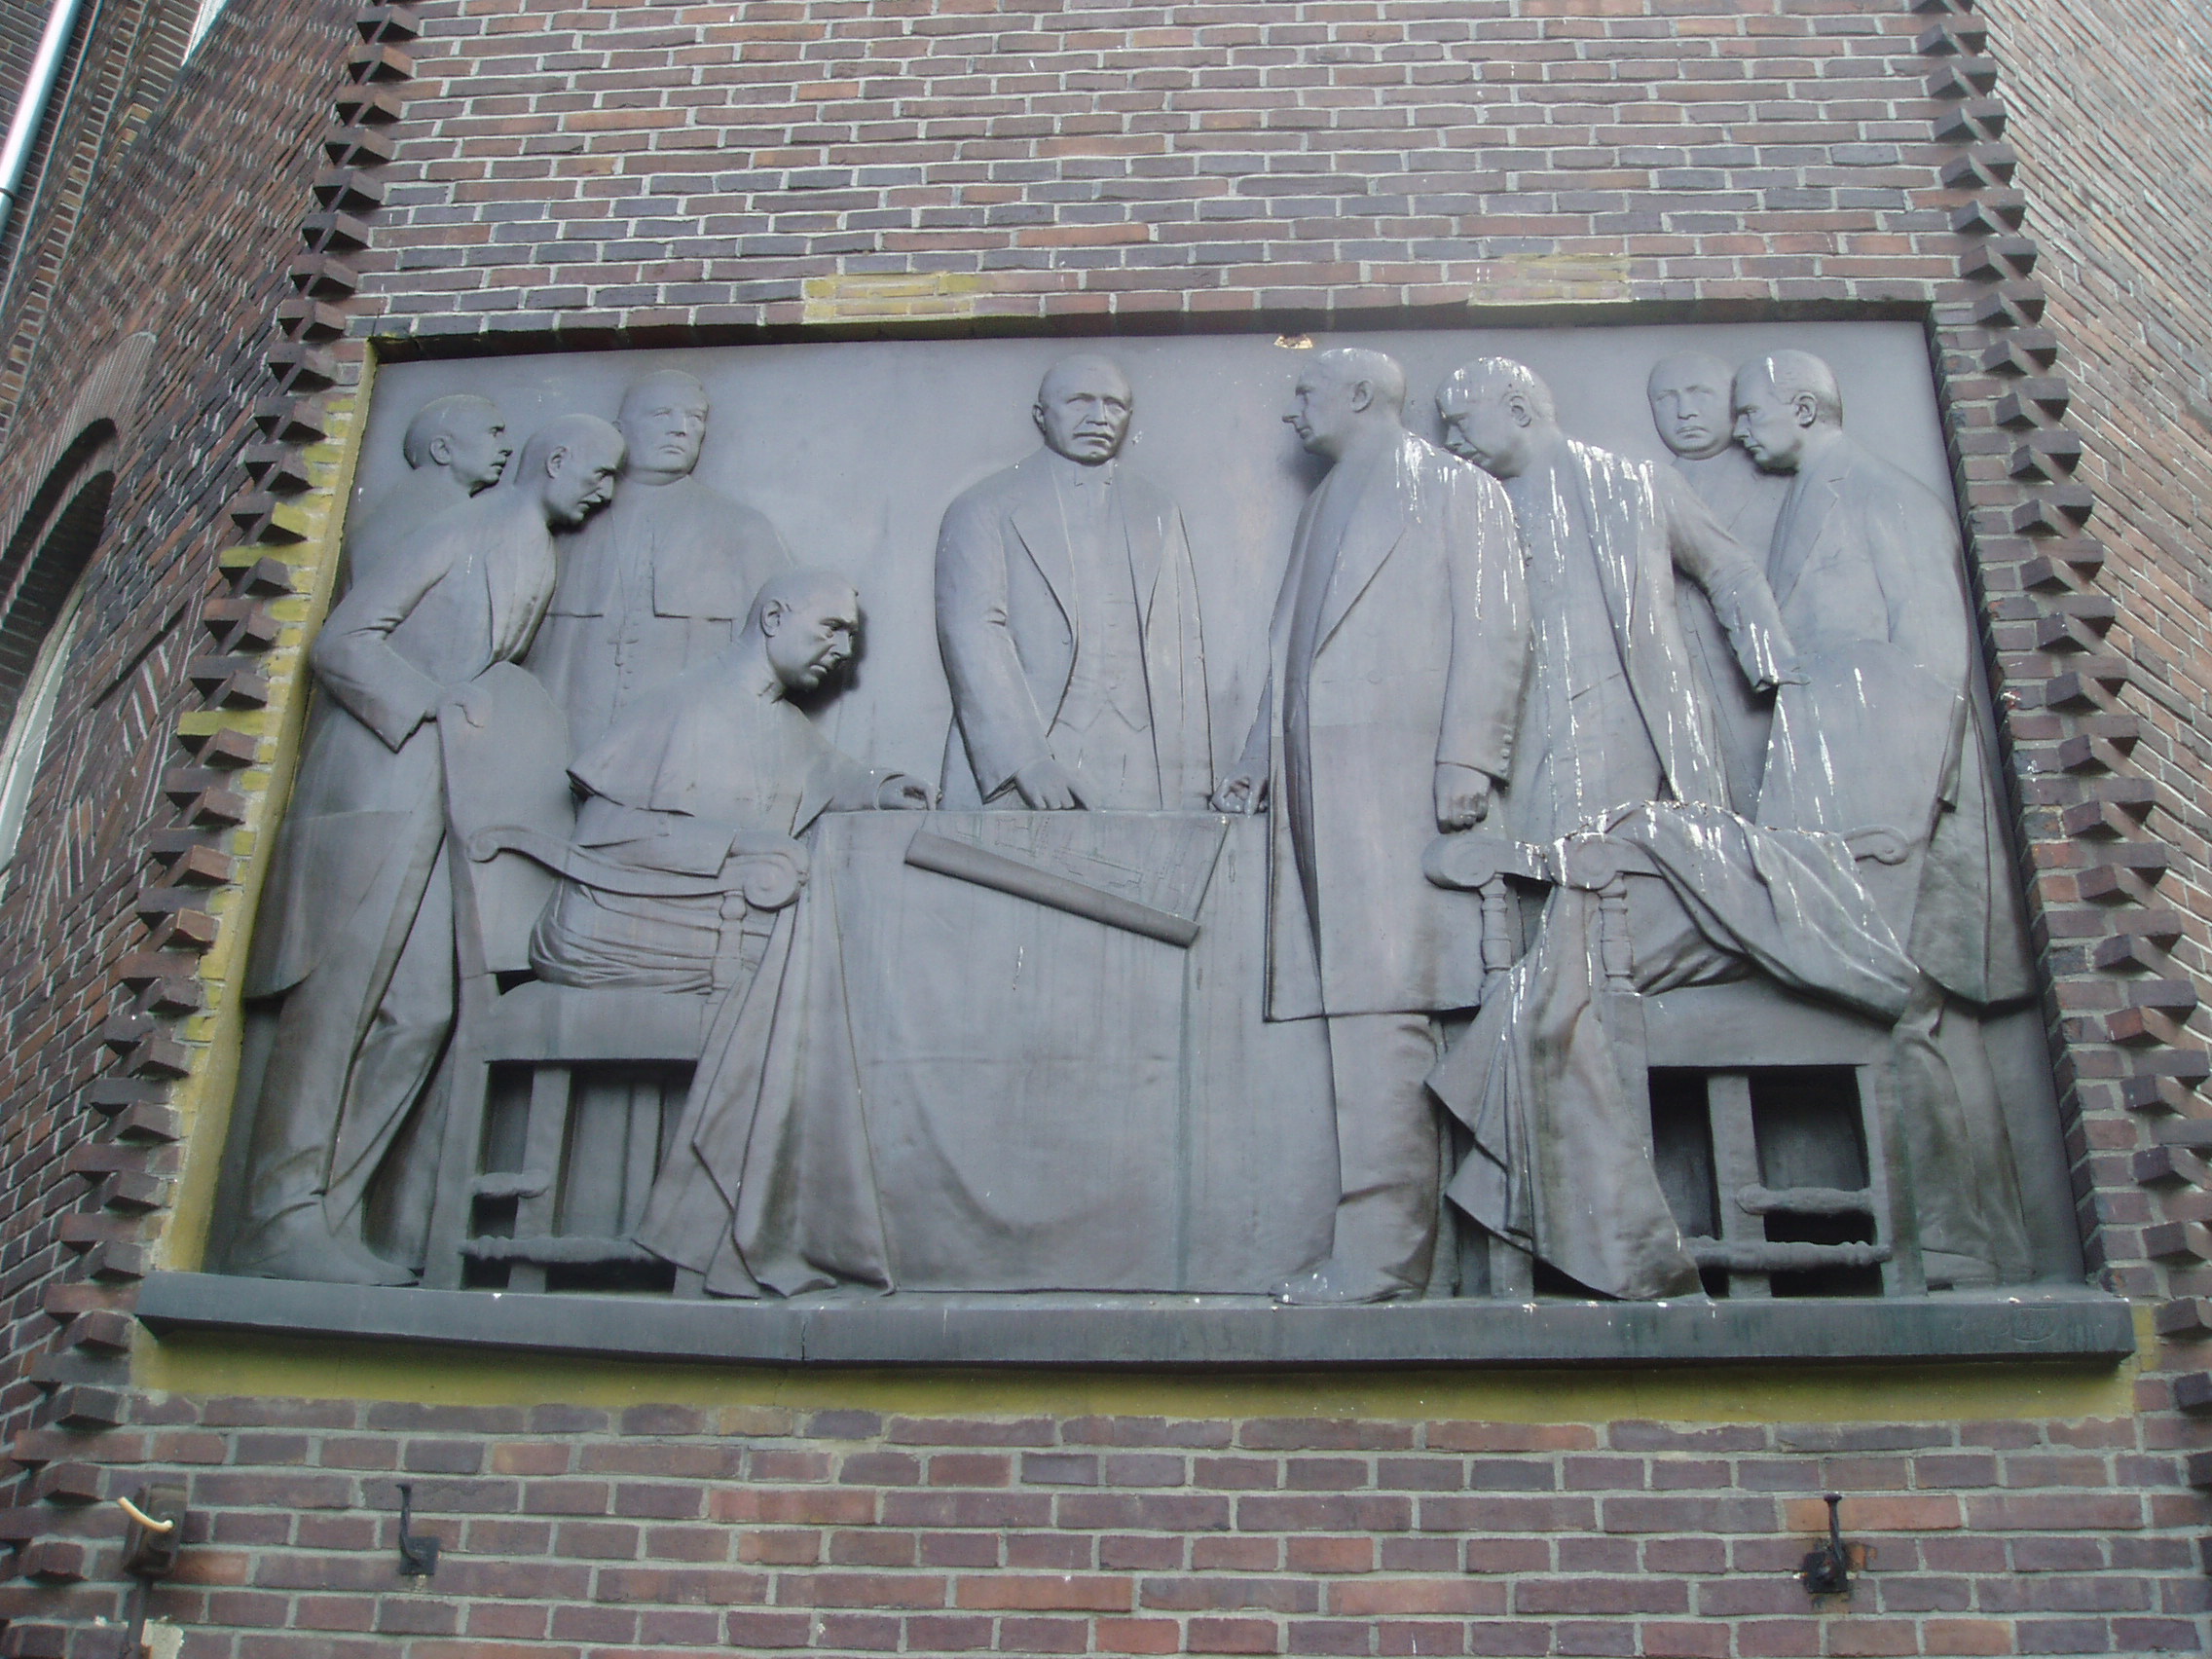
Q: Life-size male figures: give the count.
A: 9